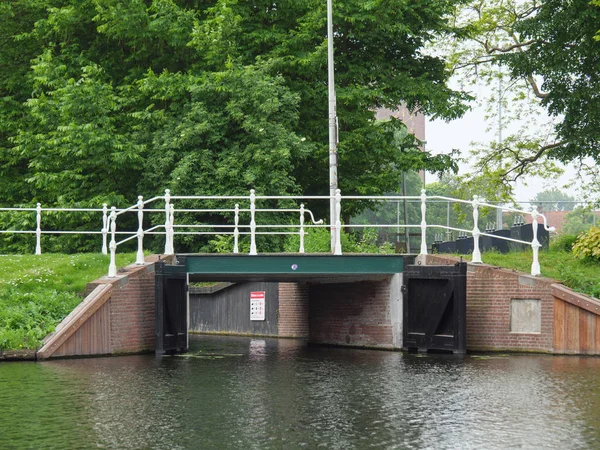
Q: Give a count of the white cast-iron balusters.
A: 13